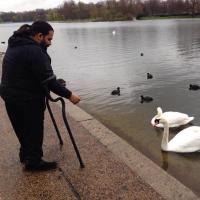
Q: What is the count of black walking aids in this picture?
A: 2